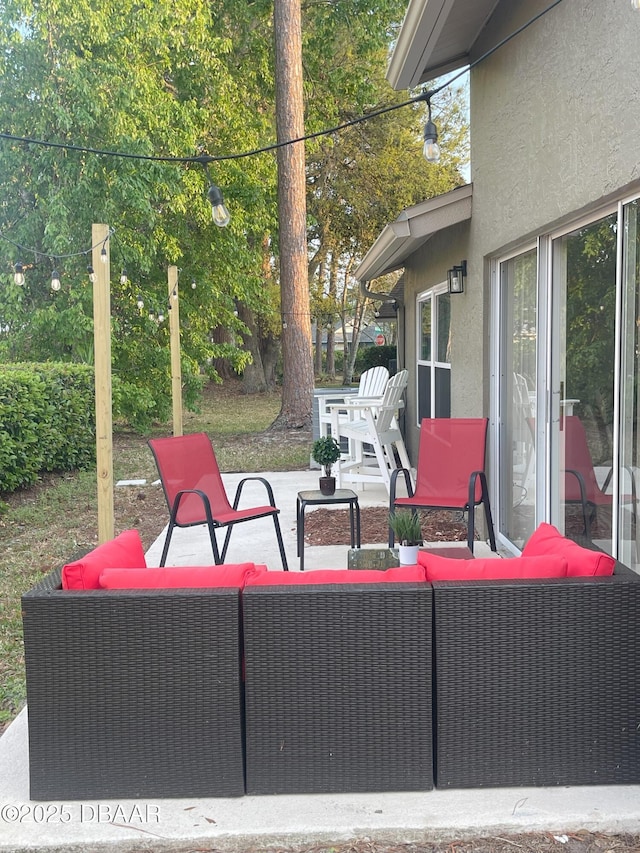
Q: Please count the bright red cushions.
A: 5